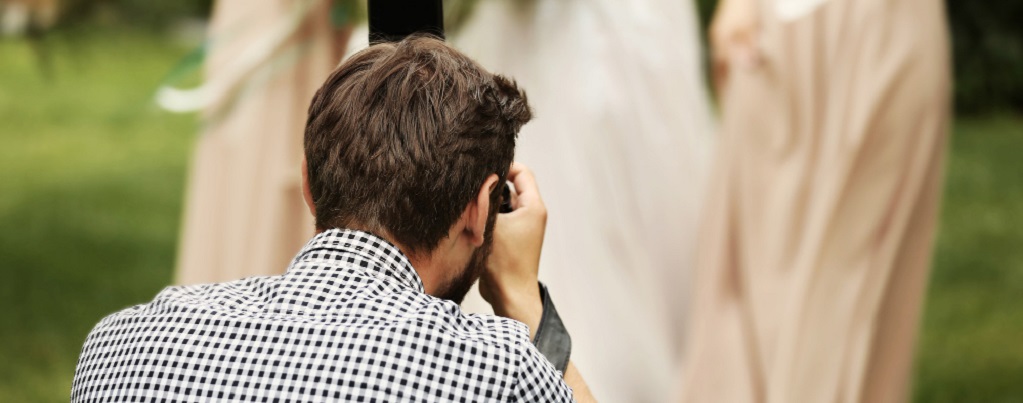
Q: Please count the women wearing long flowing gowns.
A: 3